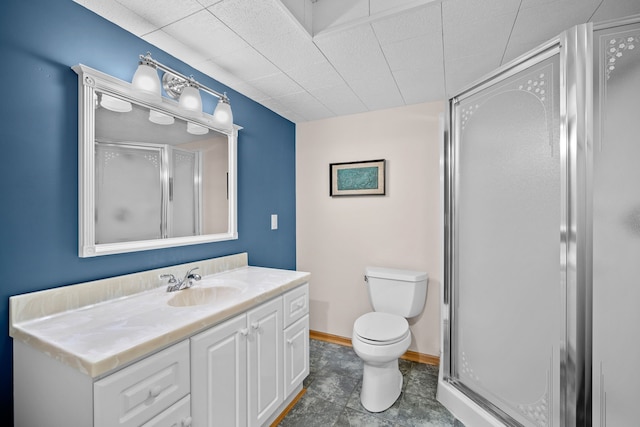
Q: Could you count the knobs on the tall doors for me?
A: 2